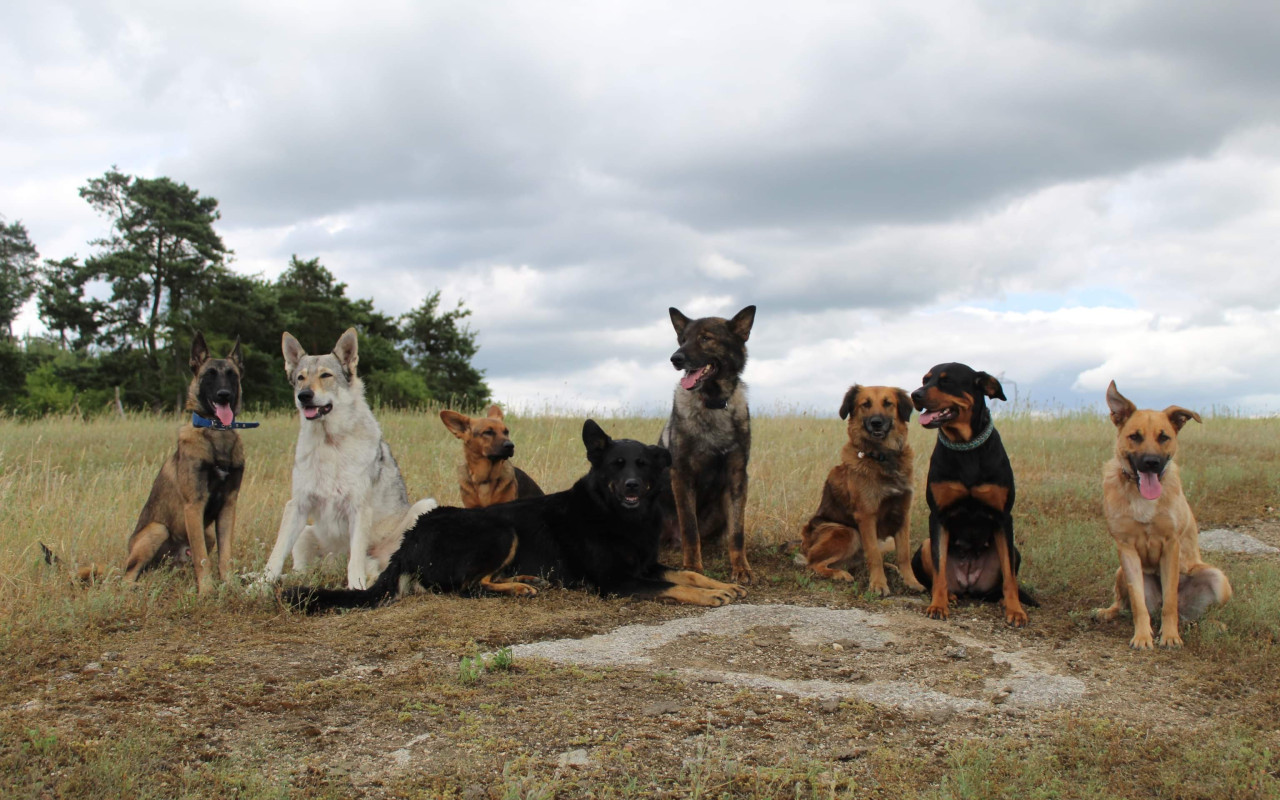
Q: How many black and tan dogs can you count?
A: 2